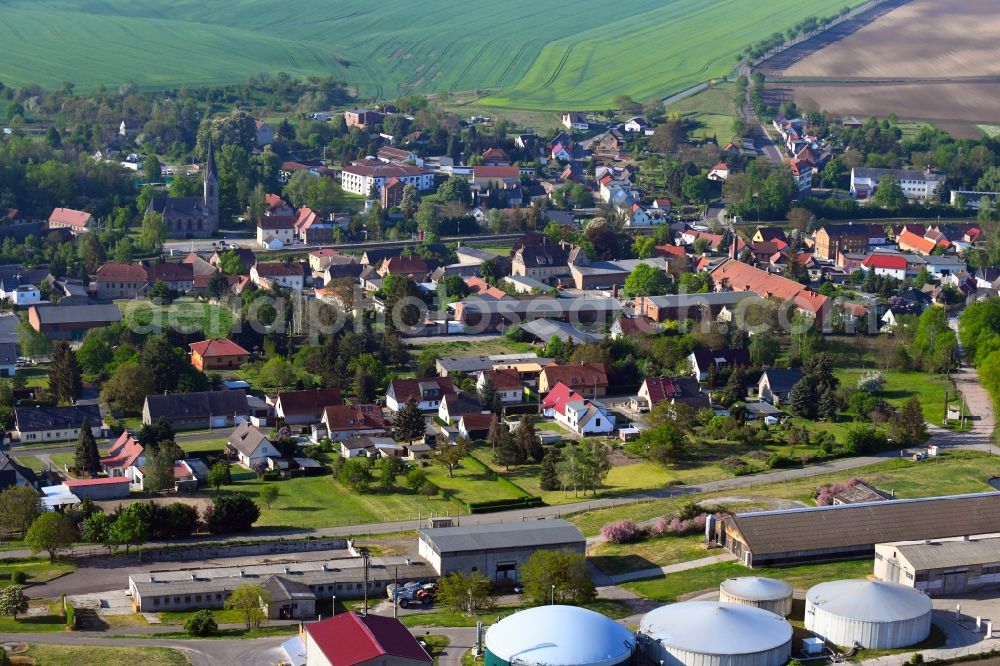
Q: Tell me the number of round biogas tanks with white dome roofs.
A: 4